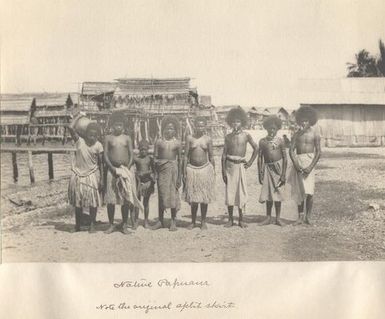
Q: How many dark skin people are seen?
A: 8